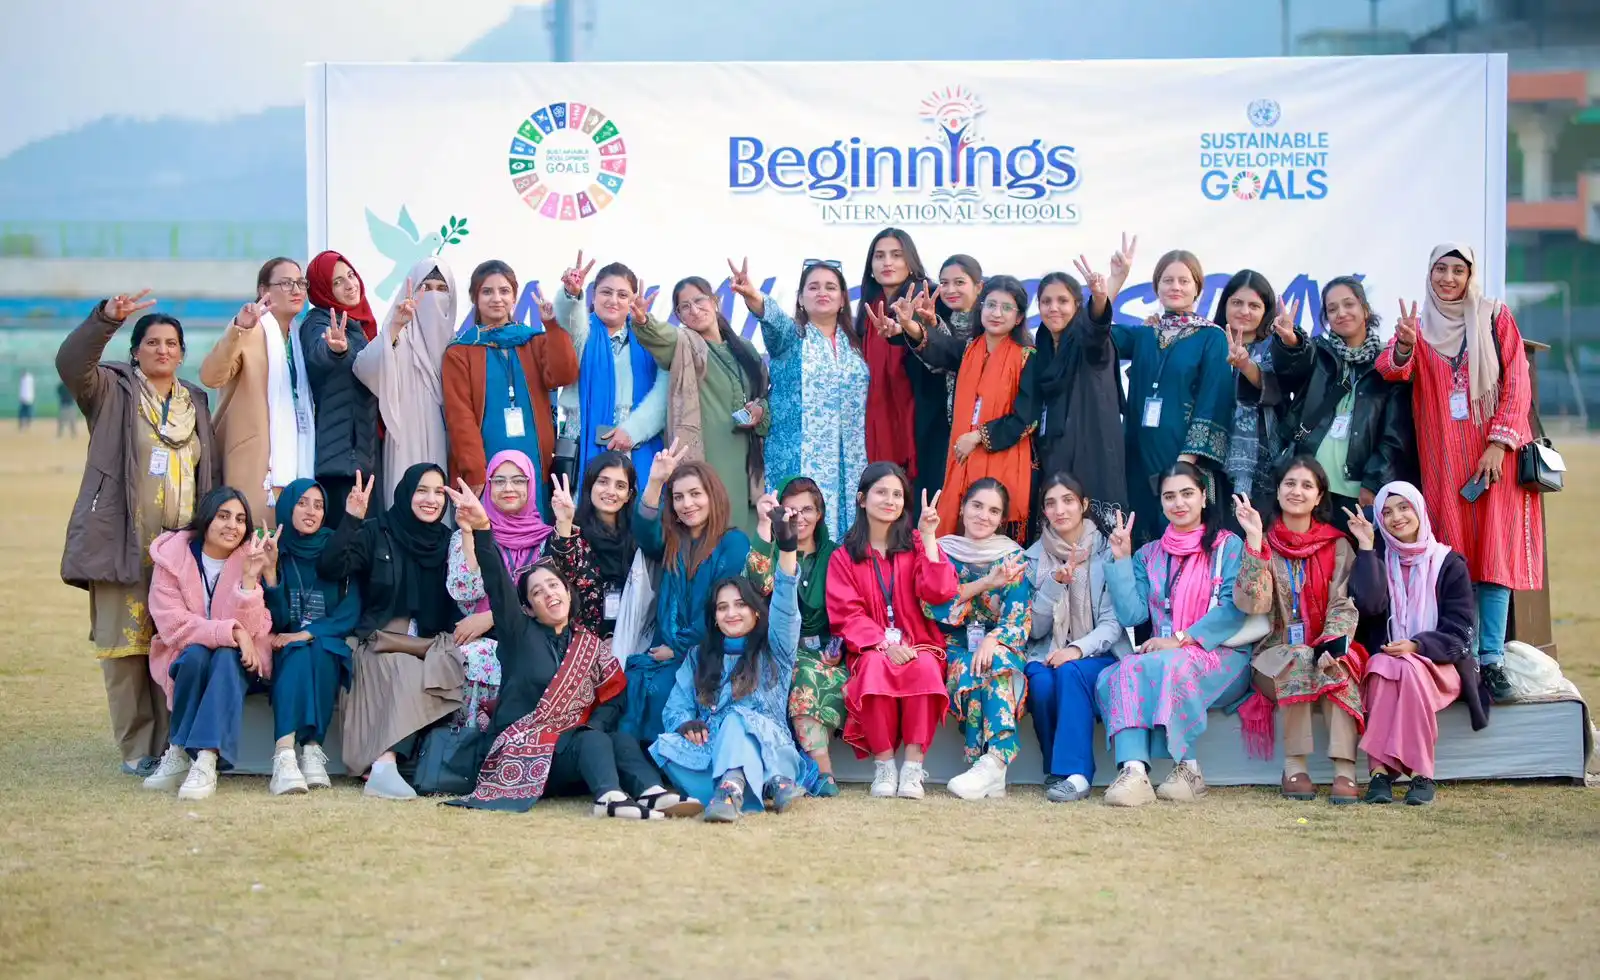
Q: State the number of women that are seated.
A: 15